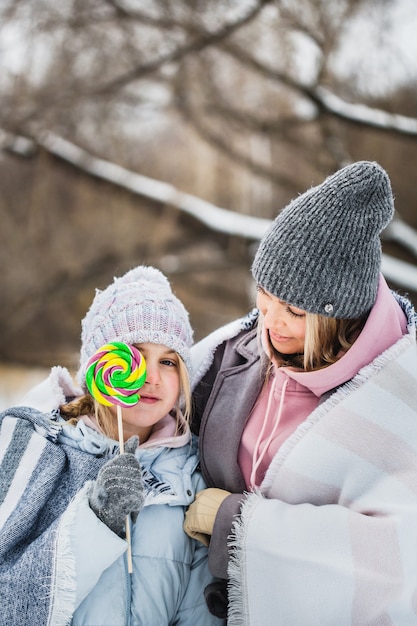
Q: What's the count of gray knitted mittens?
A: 1